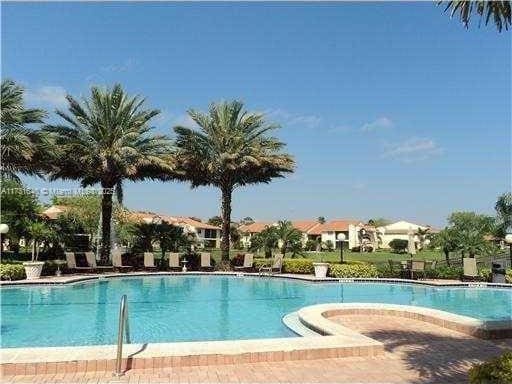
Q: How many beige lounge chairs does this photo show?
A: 9